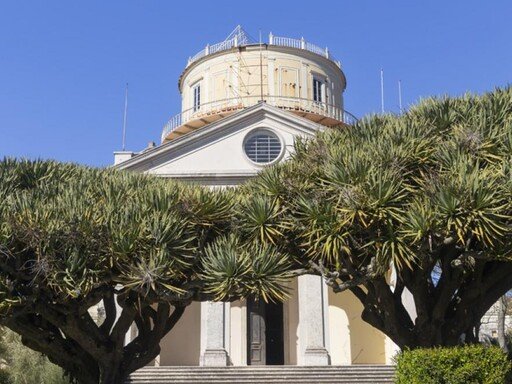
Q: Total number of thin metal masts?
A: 4